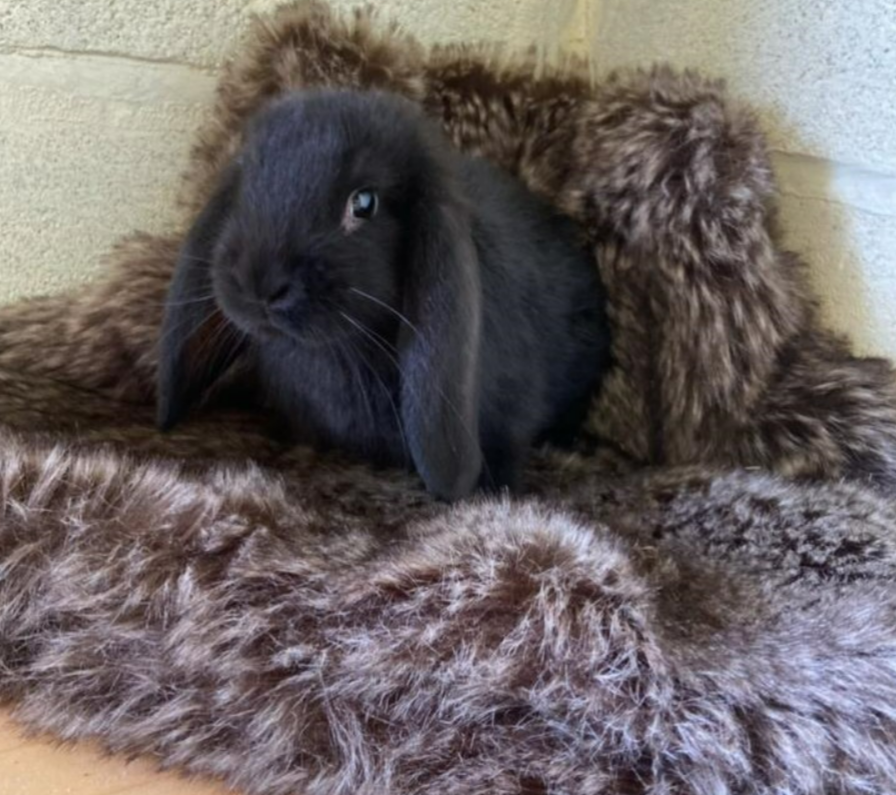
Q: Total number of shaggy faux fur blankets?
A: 1